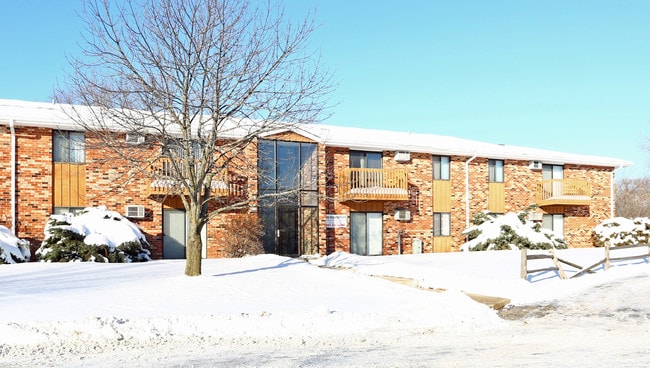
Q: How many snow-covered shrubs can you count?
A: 4